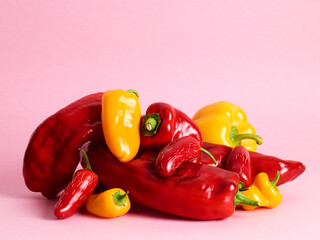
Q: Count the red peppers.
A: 7